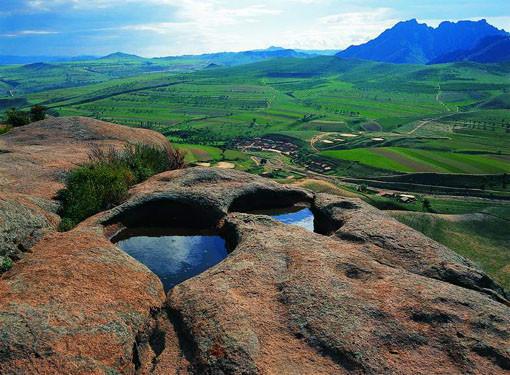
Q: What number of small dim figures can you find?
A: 0